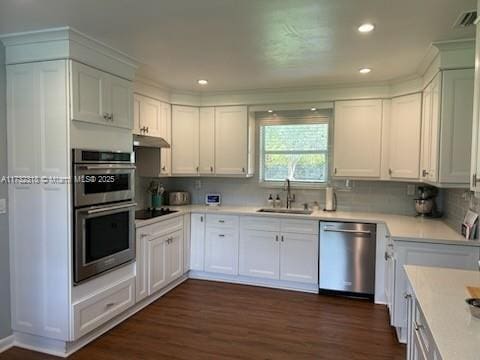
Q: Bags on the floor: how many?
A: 0